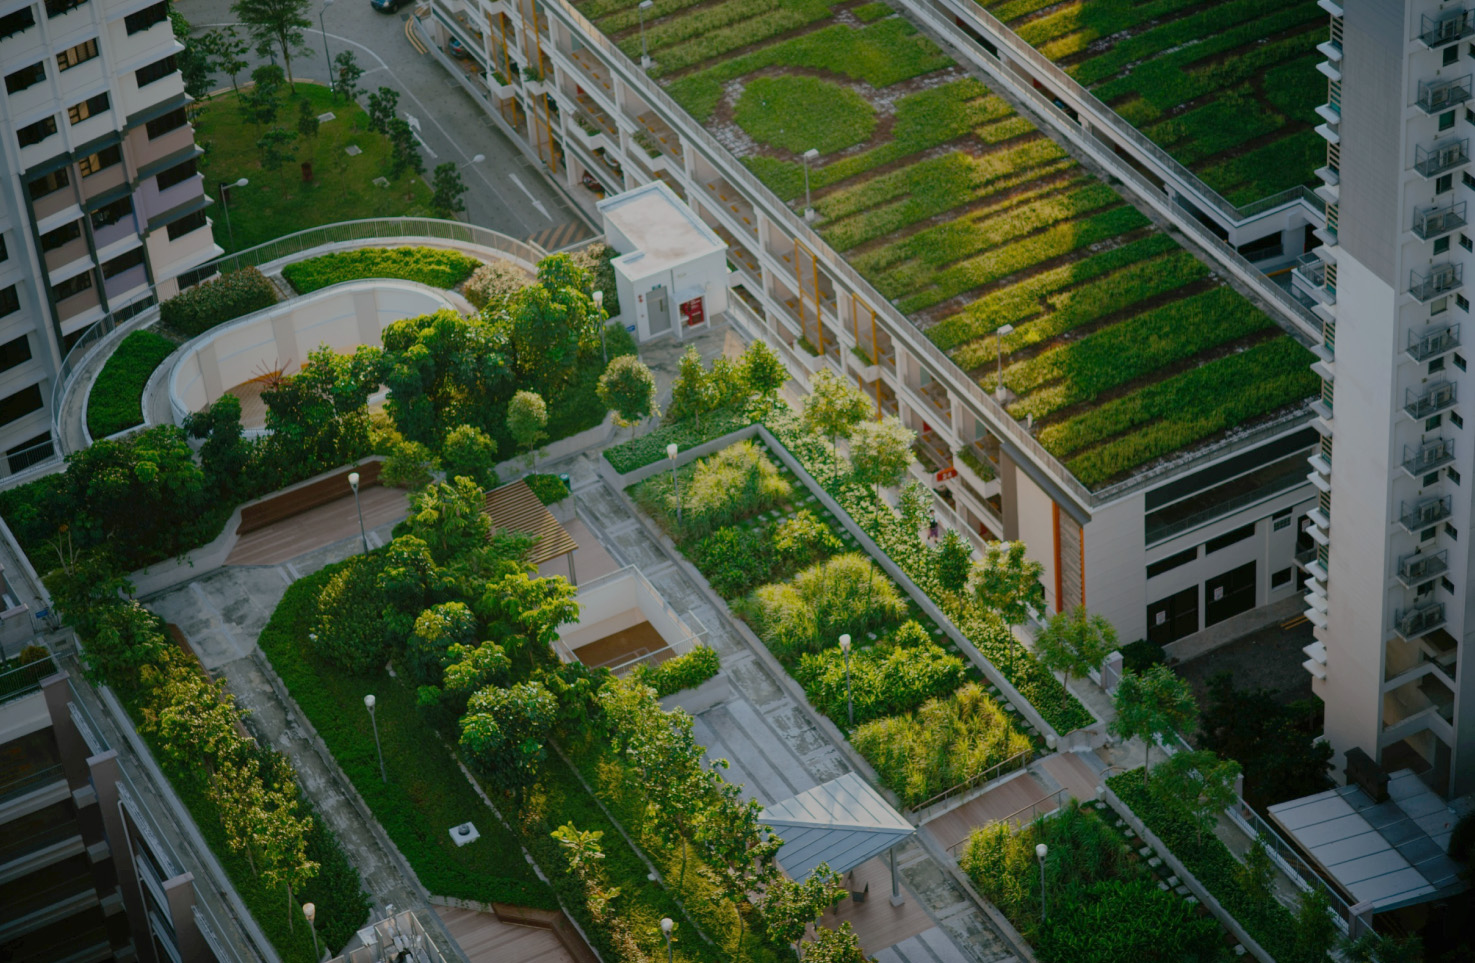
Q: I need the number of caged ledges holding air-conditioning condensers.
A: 11